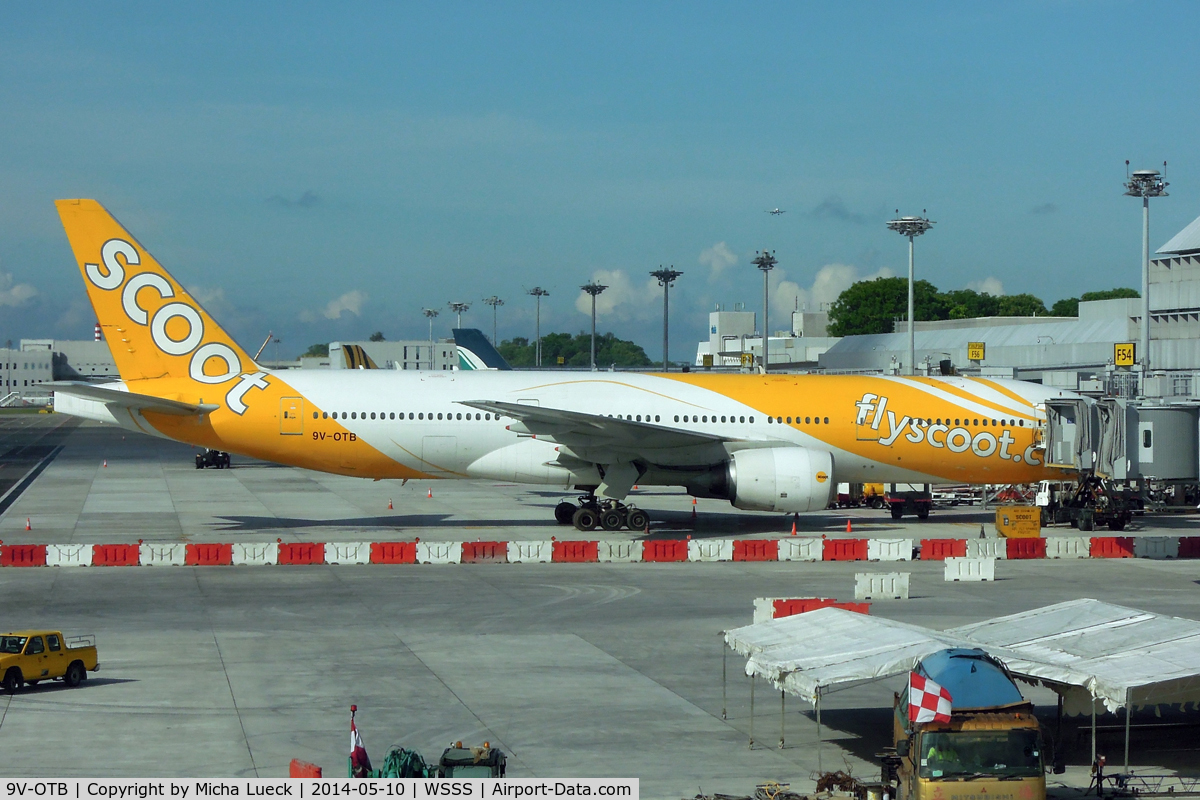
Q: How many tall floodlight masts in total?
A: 9